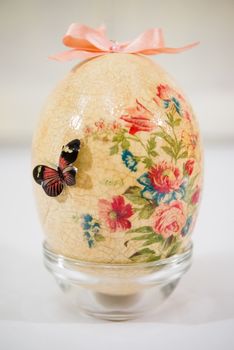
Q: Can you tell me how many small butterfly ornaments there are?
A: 1